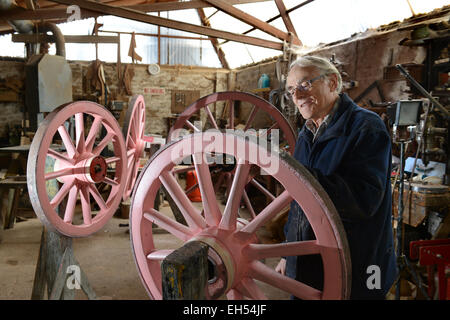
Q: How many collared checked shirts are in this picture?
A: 1